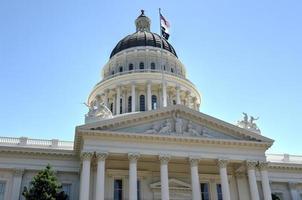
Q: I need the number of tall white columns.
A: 8